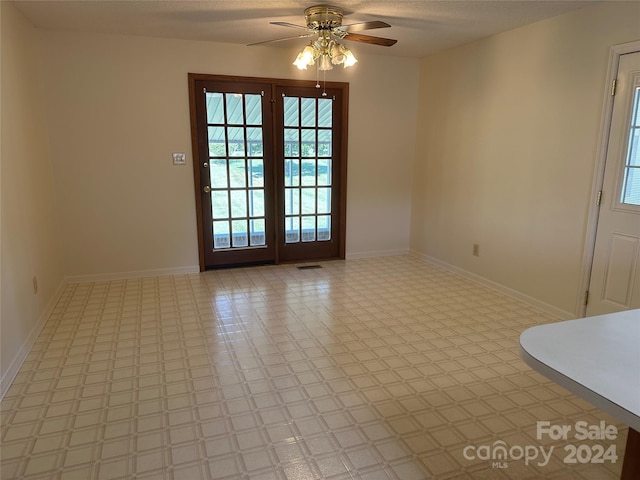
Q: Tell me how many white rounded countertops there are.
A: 1